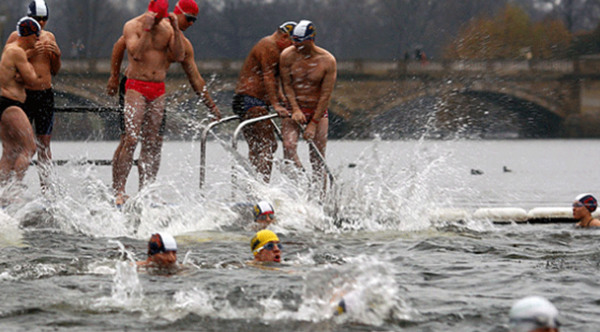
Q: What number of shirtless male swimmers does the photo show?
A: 6